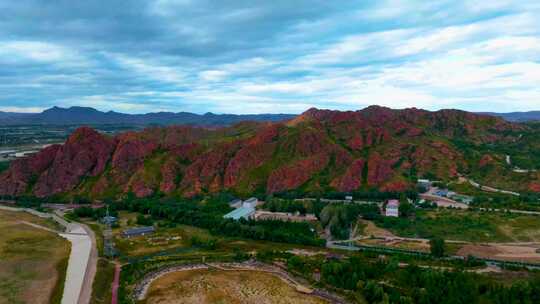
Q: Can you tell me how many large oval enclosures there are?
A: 1